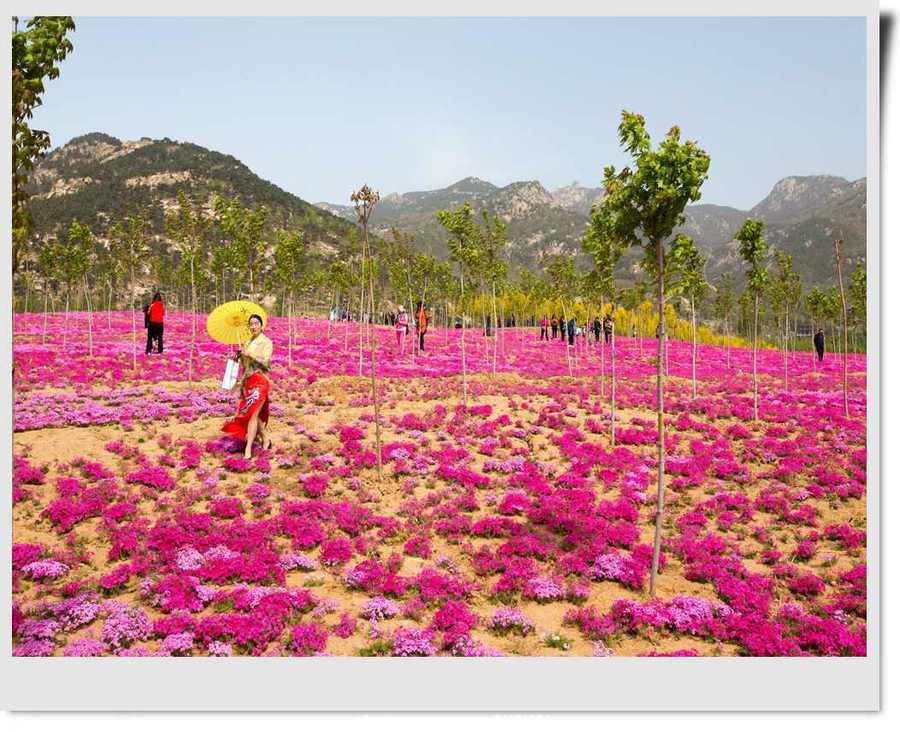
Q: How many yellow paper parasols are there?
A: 1